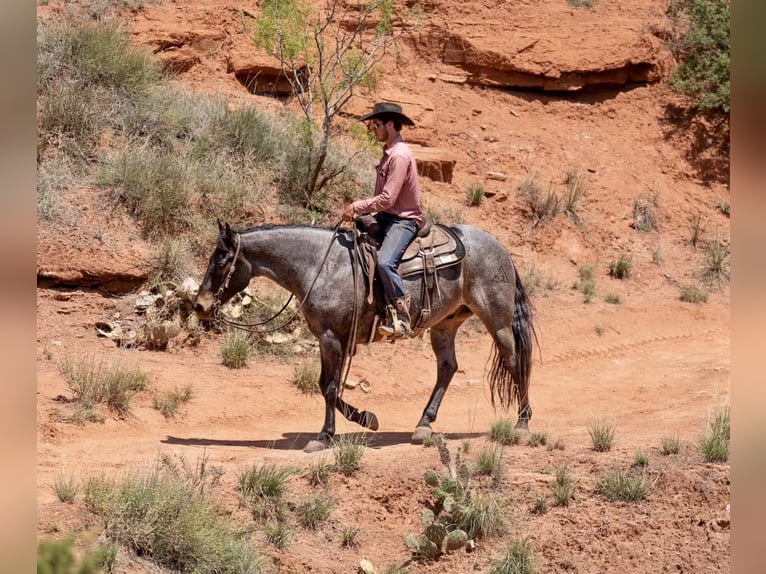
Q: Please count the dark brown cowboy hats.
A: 1